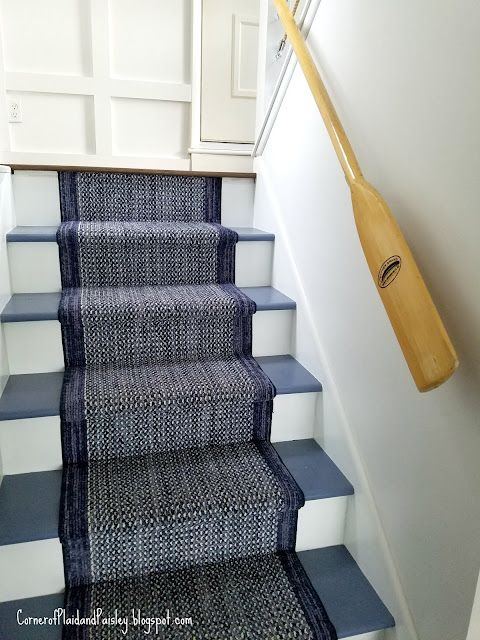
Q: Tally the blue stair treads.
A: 5